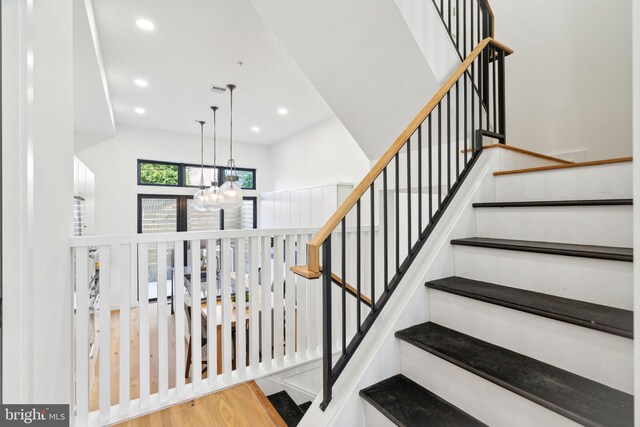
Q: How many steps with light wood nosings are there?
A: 2